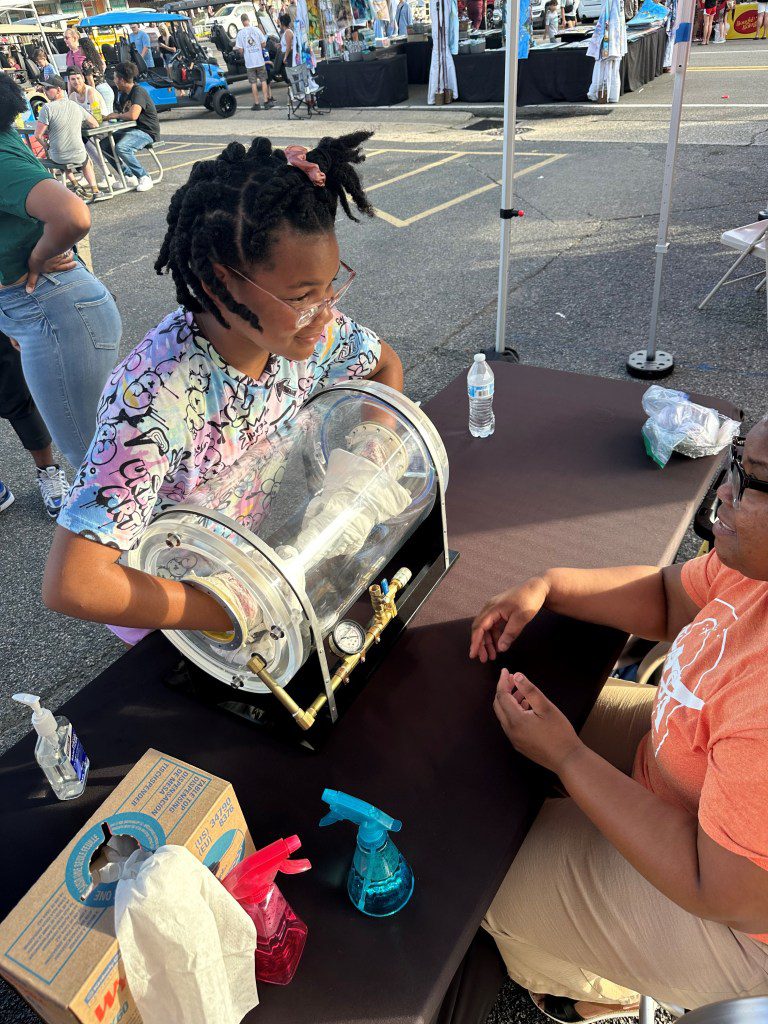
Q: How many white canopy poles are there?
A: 2